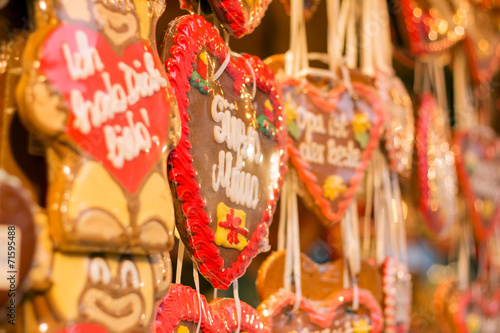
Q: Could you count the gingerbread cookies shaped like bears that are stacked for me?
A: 2